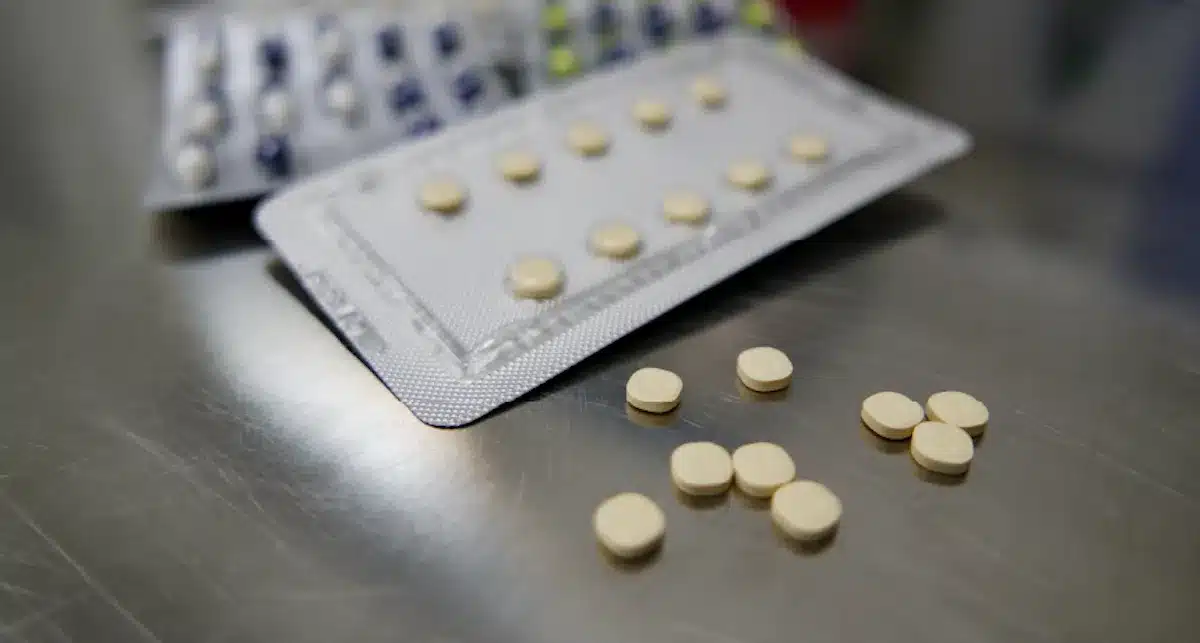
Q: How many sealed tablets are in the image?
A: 10